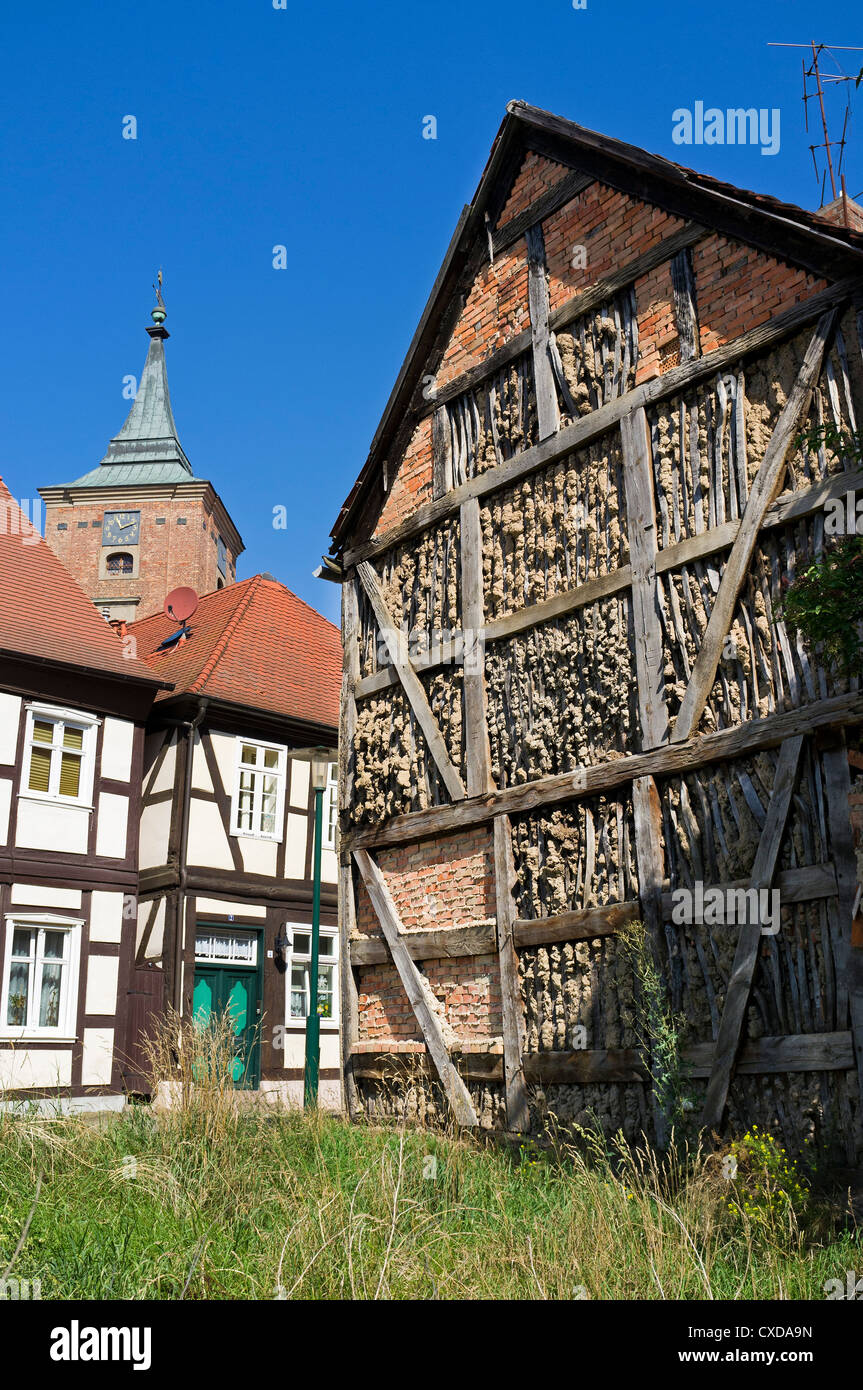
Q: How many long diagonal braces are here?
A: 4